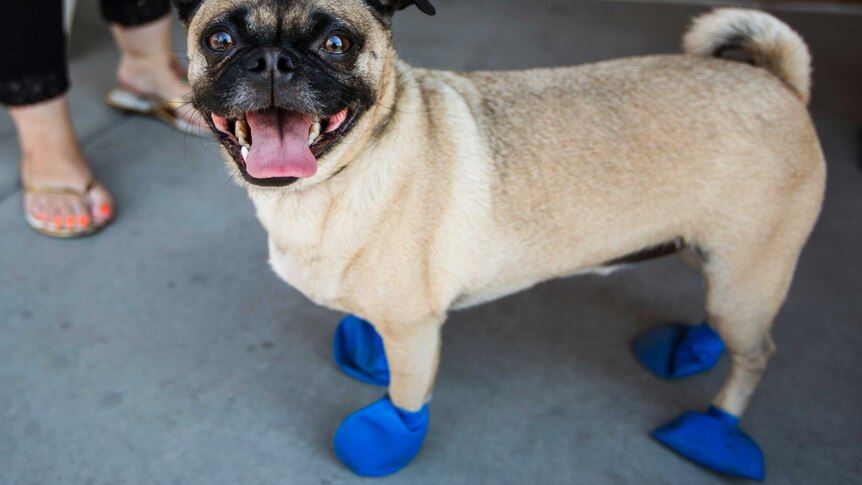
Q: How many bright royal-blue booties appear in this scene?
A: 4